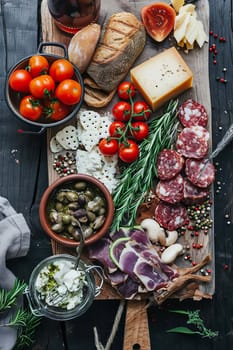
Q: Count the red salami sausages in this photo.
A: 7